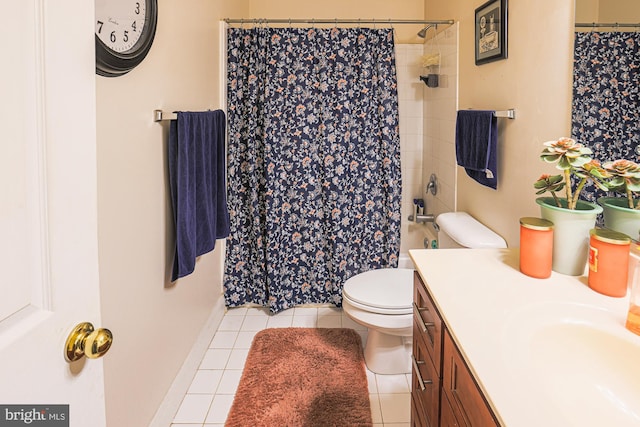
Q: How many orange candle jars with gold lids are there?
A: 2